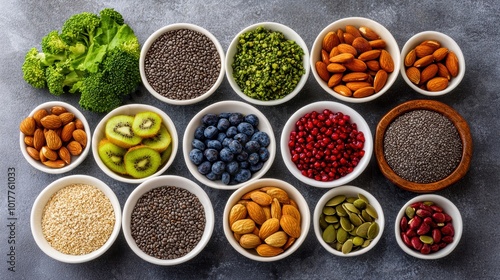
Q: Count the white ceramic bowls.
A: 13